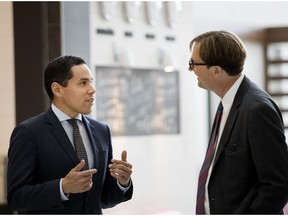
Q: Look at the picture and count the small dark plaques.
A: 4